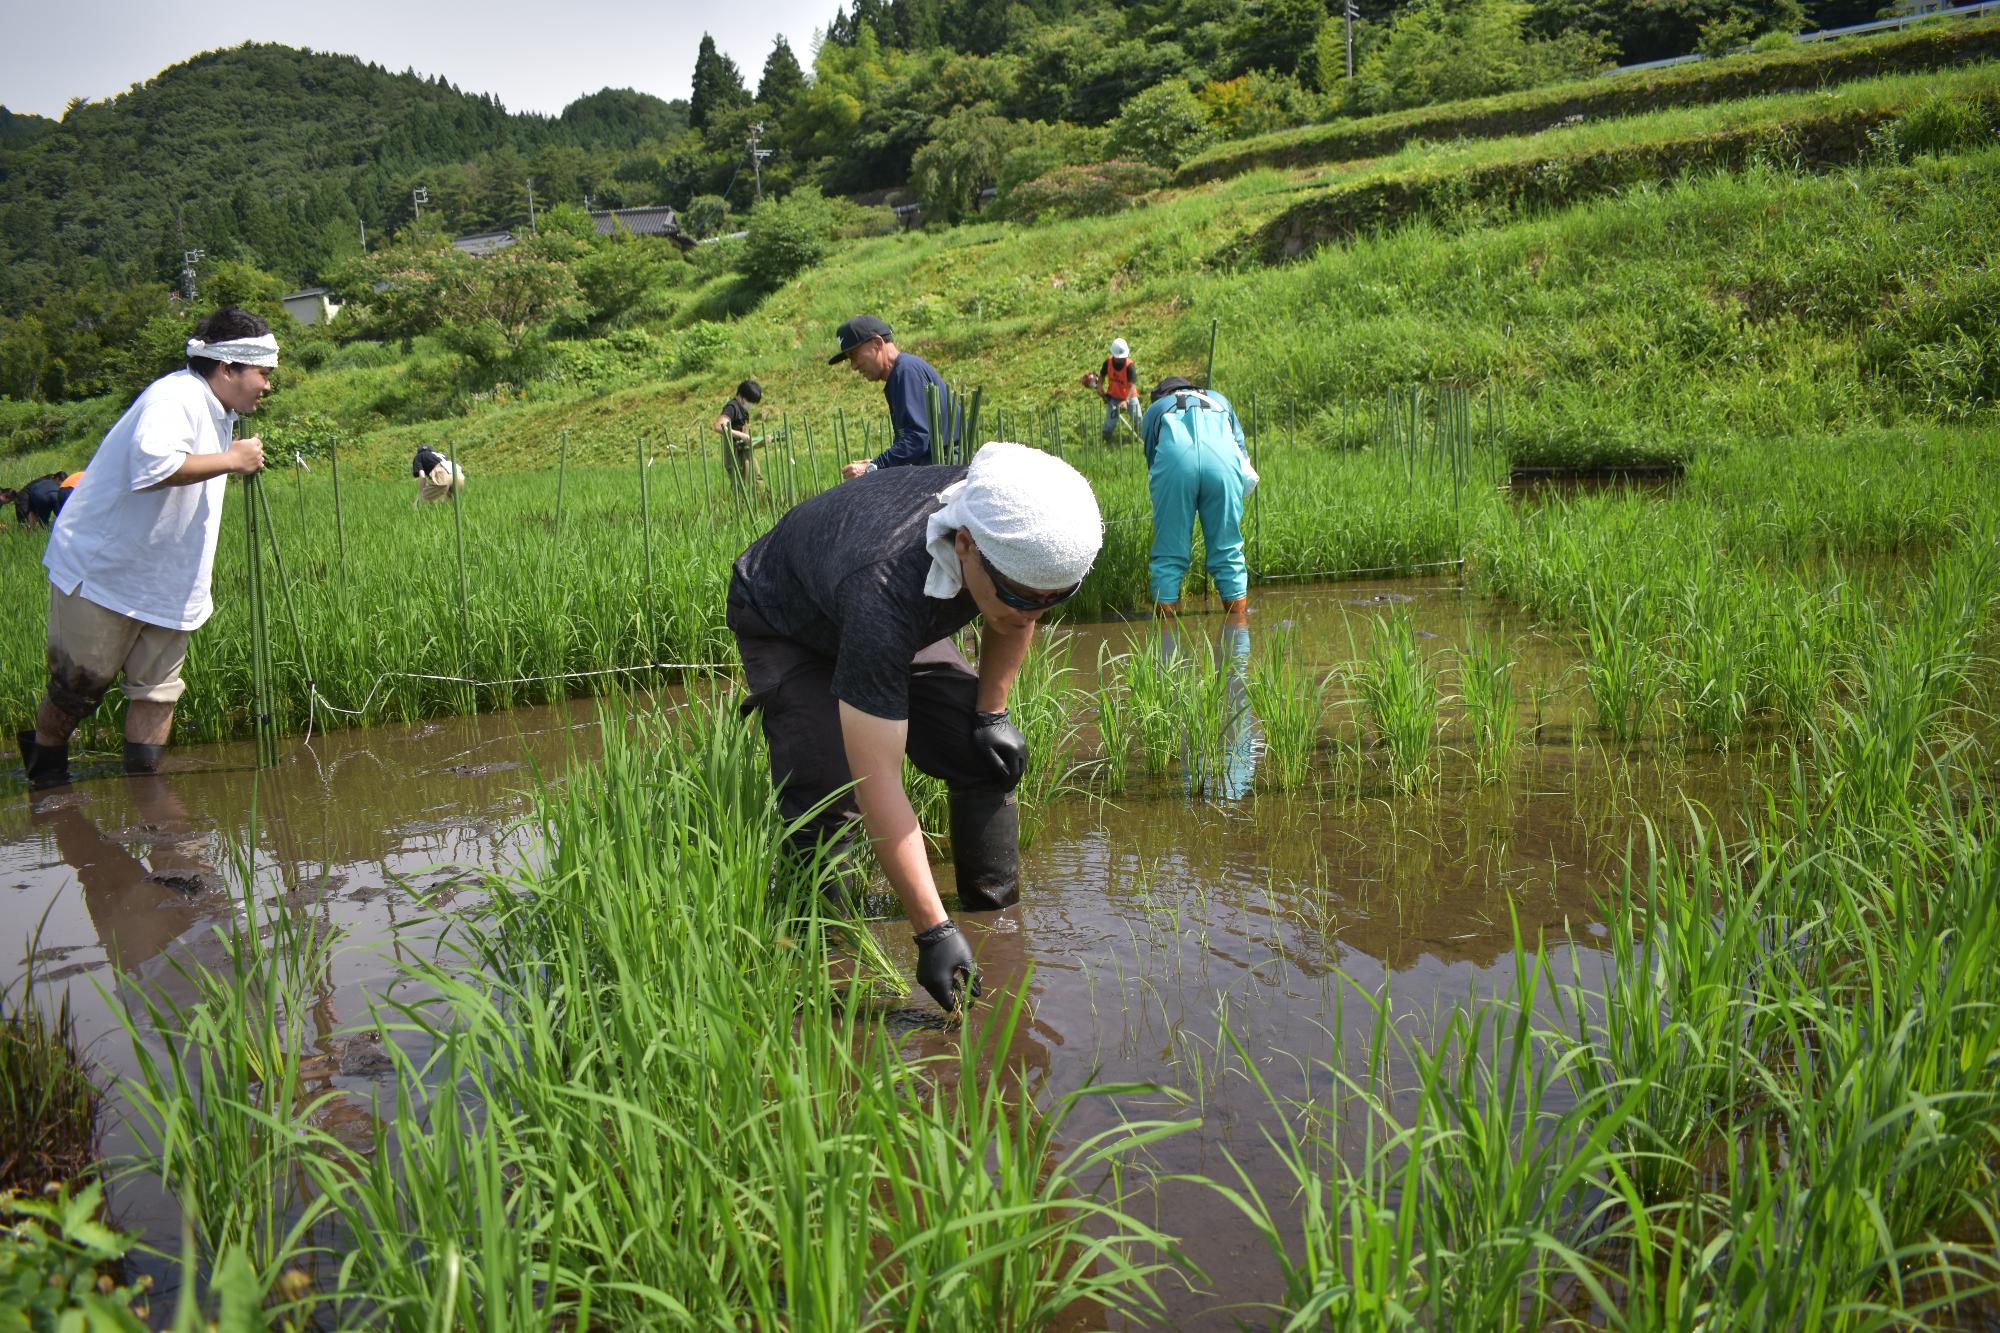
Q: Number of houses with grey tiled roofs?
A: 2